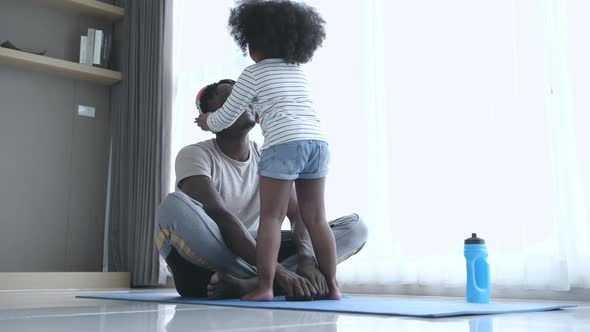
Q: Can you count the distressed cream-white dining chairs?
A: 0